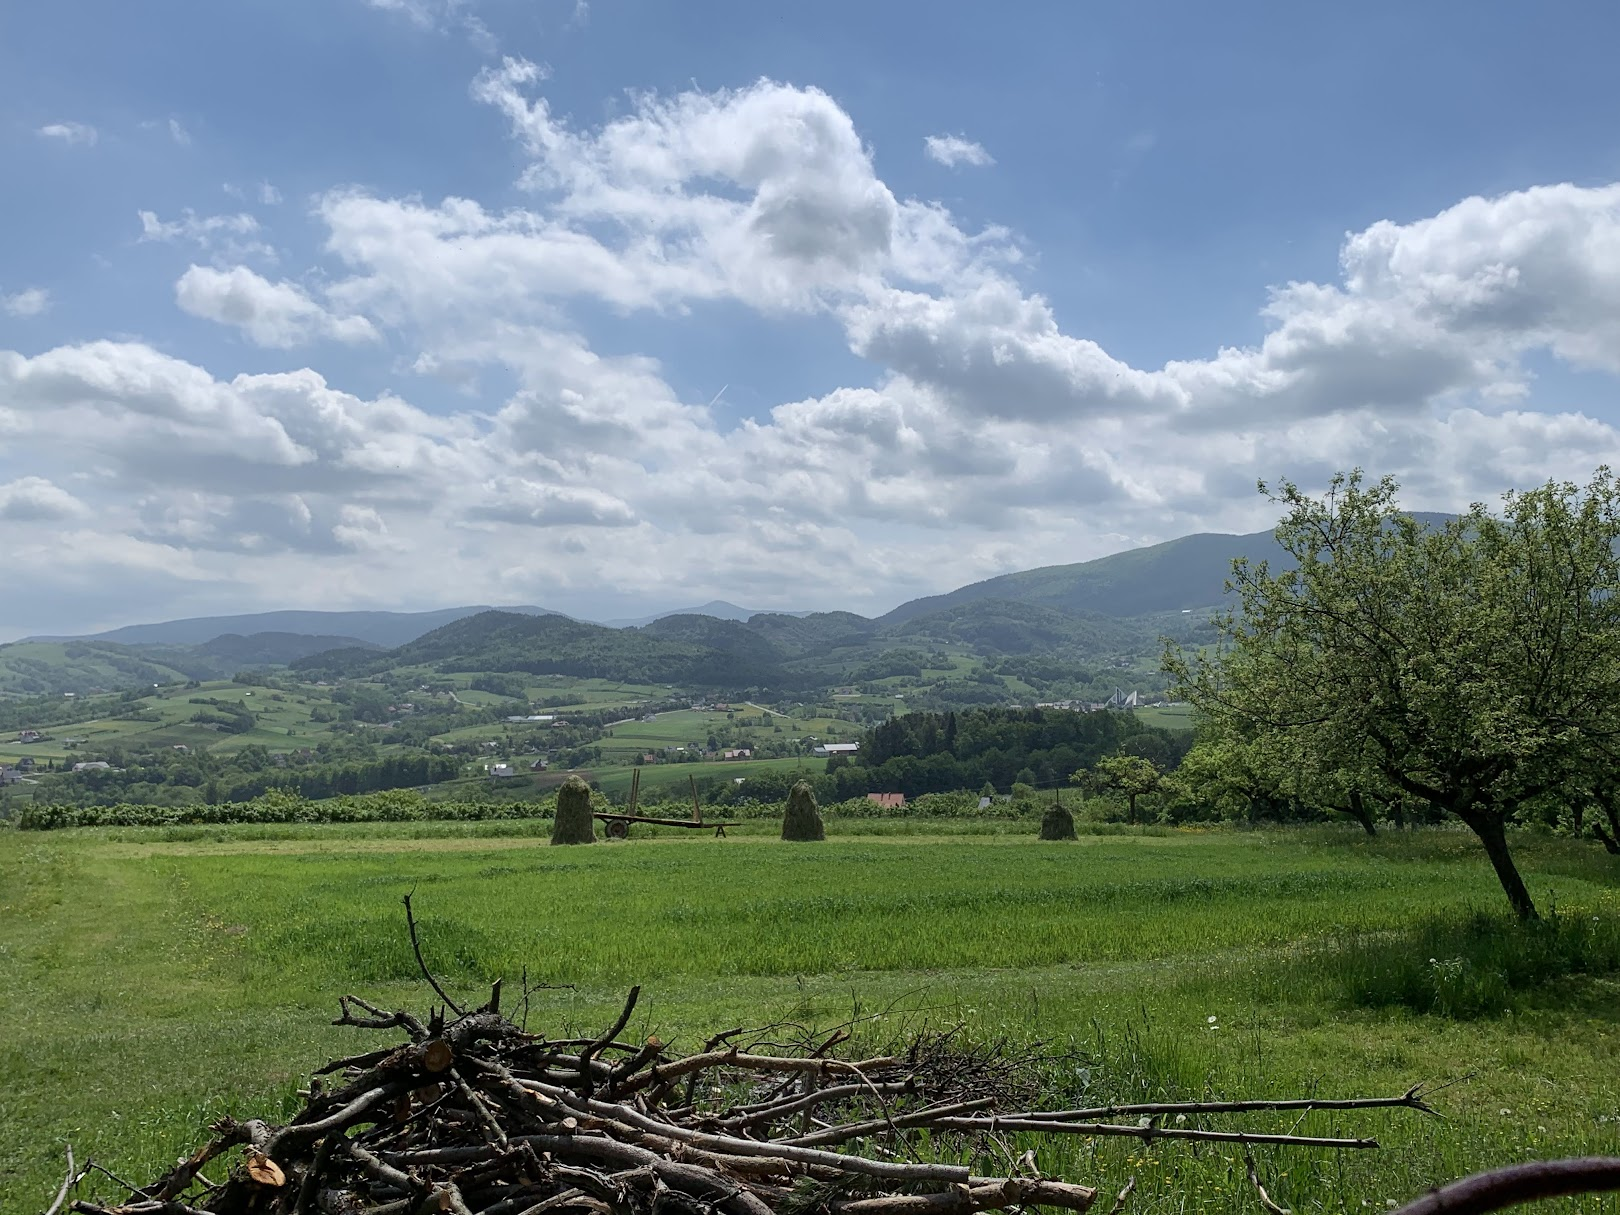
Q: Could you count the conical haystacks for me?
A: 3